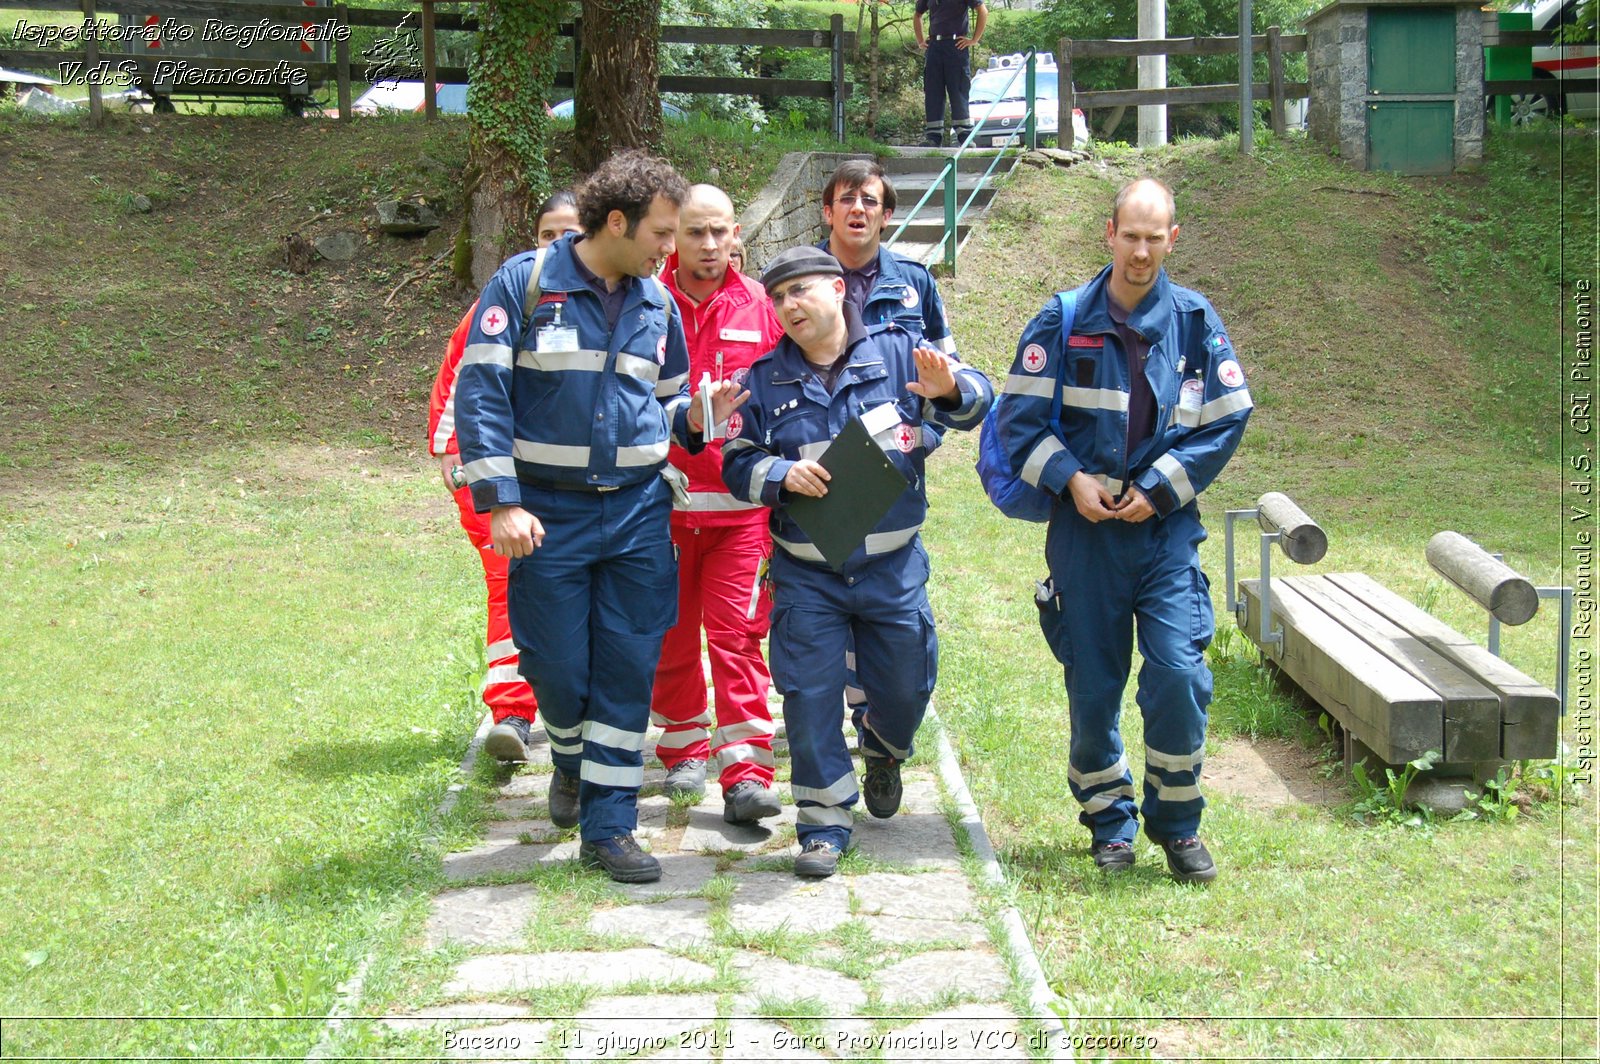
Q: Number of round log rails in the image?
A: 2